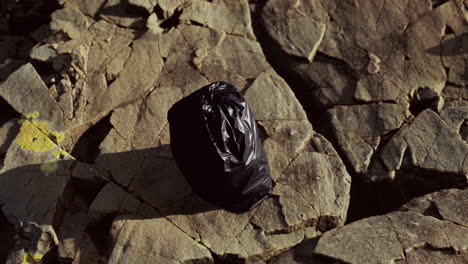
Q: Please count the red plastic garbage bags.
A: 0